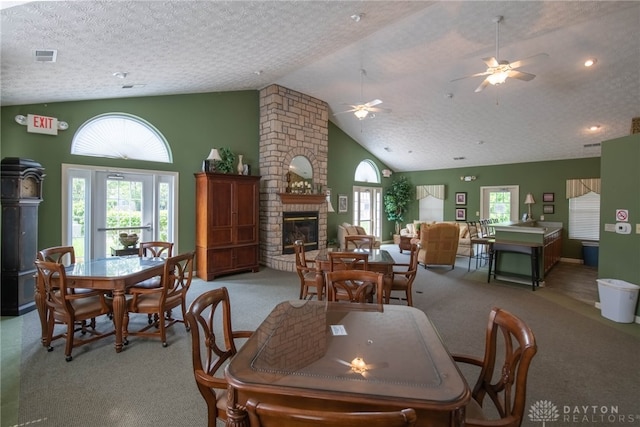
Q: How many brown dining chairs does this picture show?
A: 12